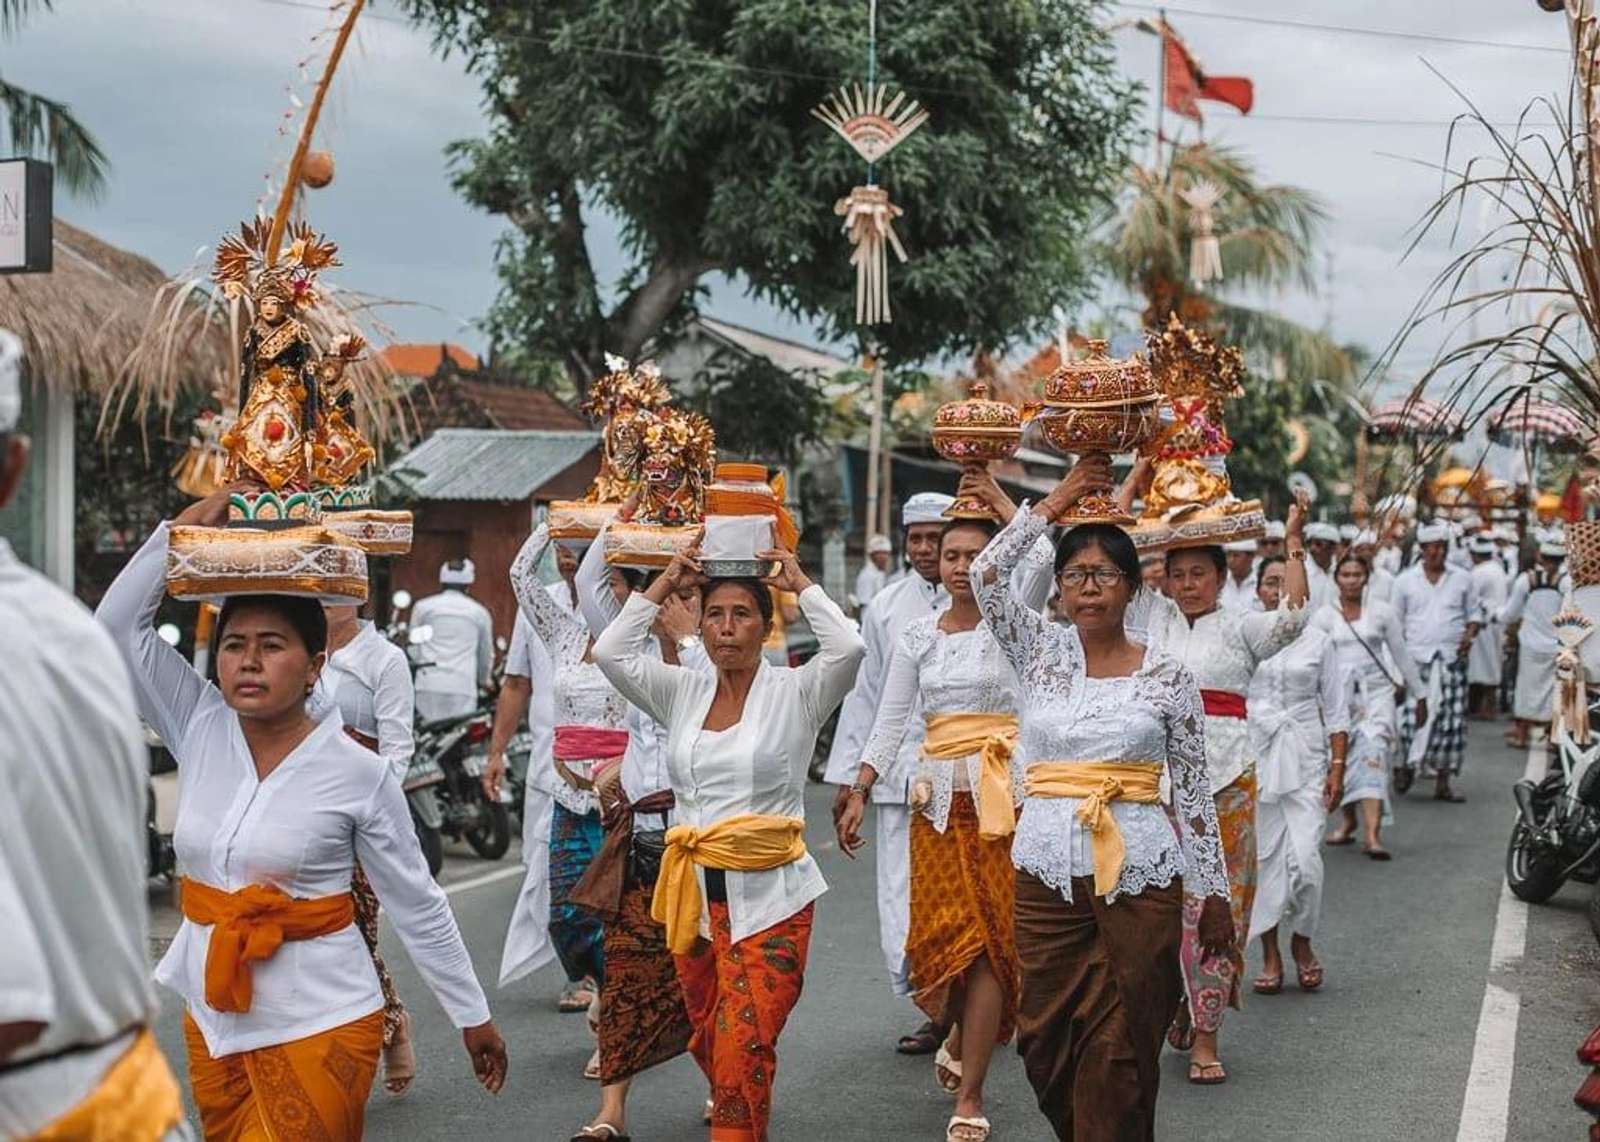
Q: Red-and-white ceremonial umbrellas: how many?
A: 2